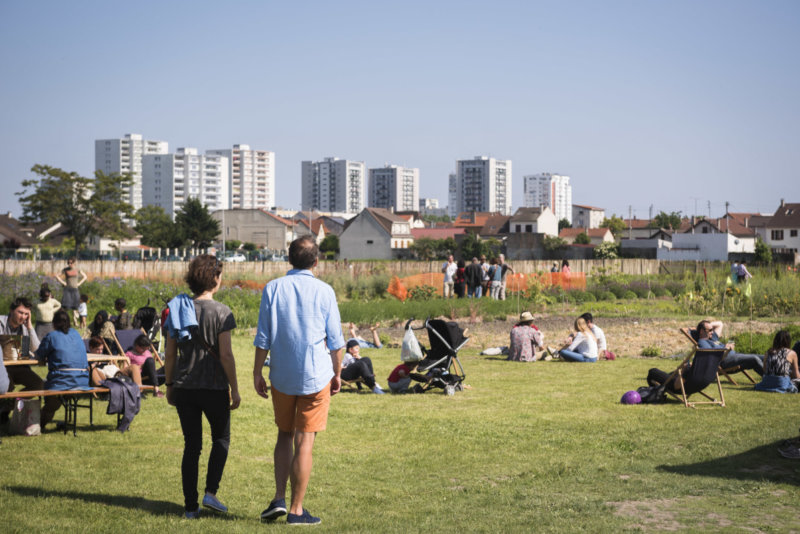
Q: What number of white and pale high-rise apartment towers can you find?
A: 7